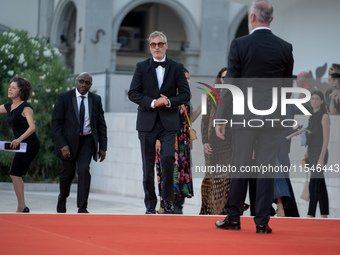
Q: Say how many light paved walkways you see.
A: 1